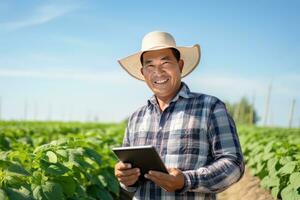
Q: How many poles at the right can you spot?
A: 2